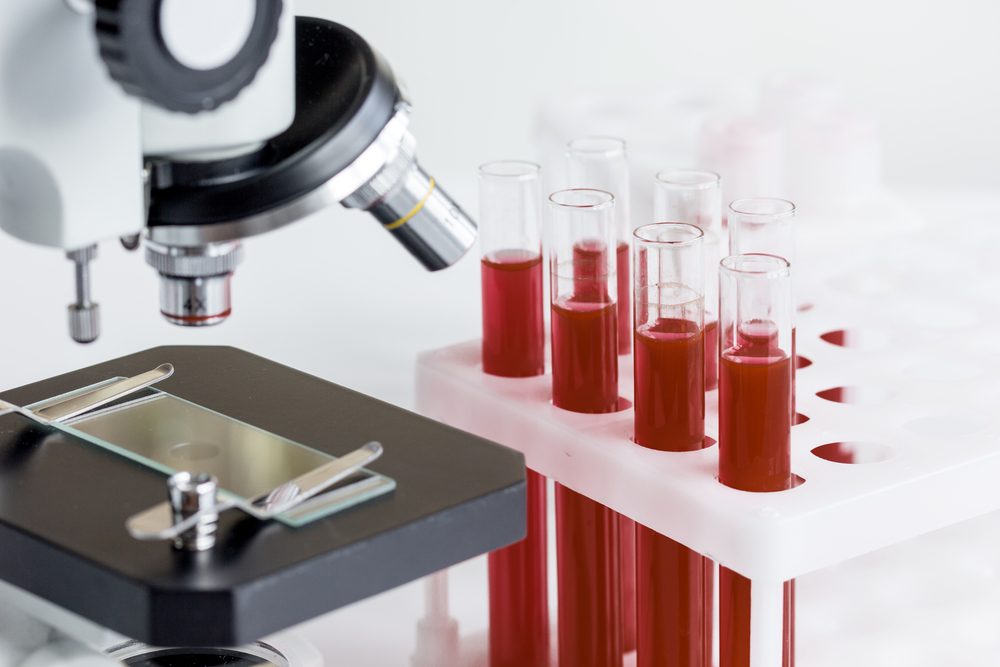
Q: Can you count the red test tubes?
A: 7